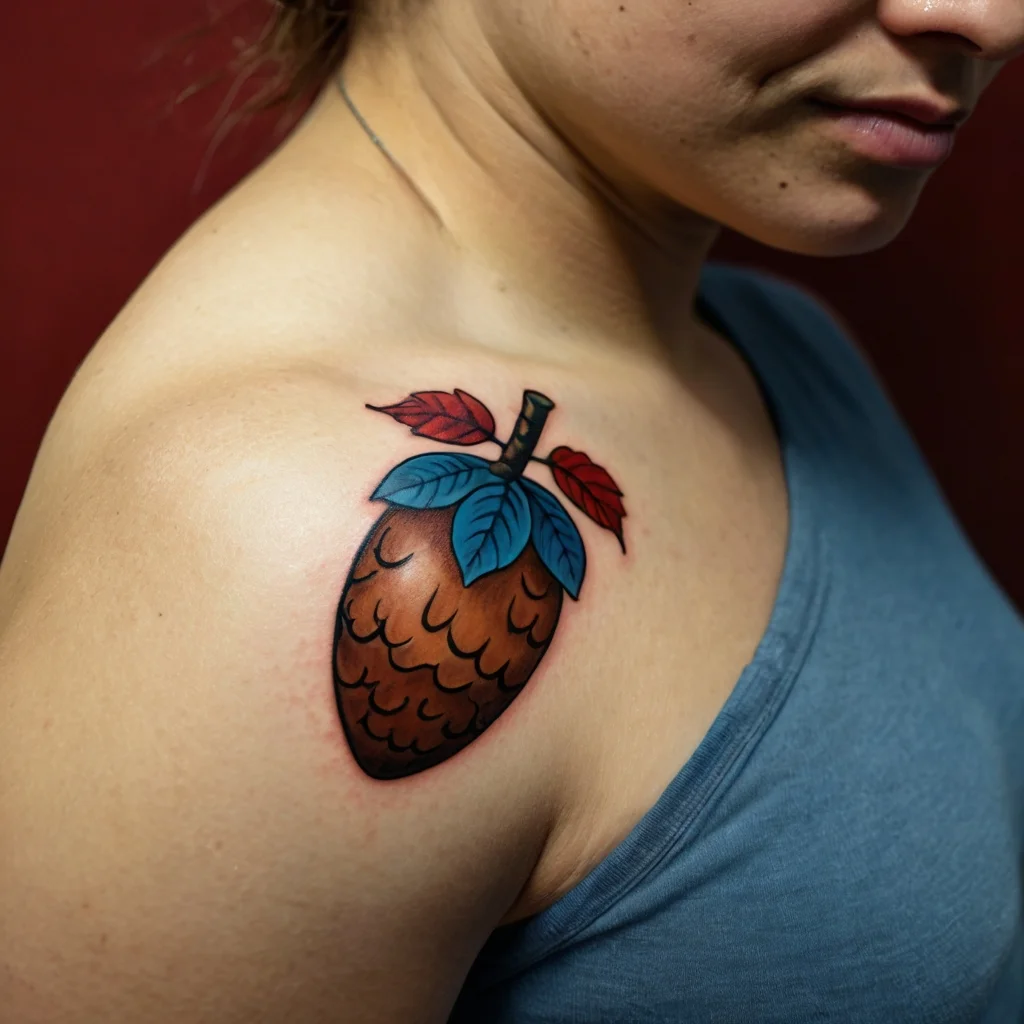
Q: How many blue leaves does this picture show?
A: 3